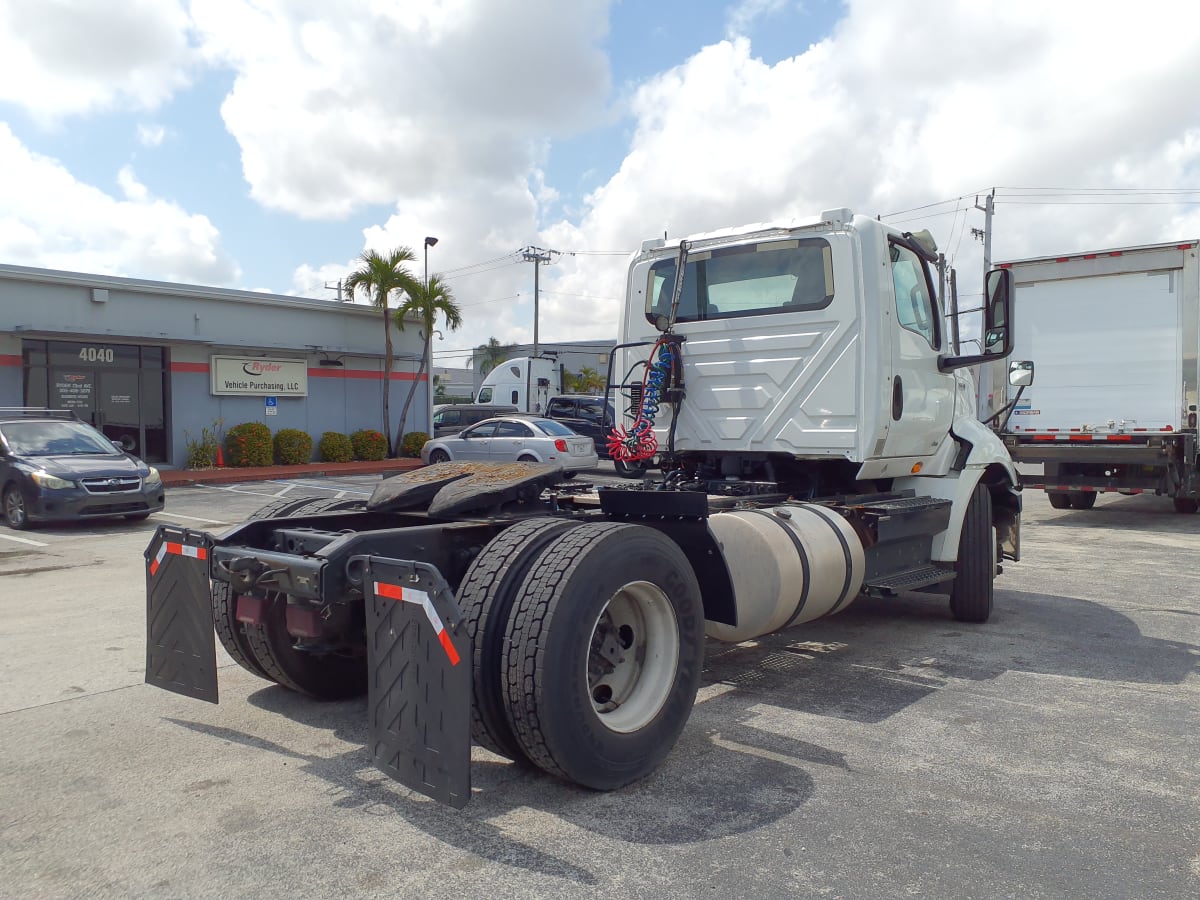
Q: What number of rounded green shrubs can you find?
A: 5